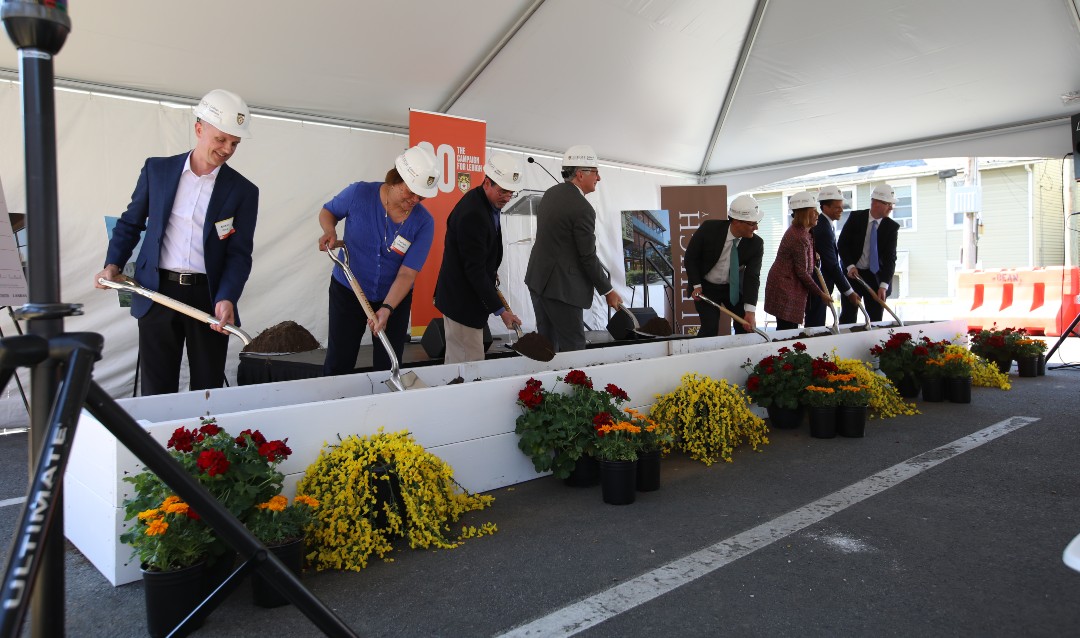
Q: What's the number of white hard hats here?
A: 8